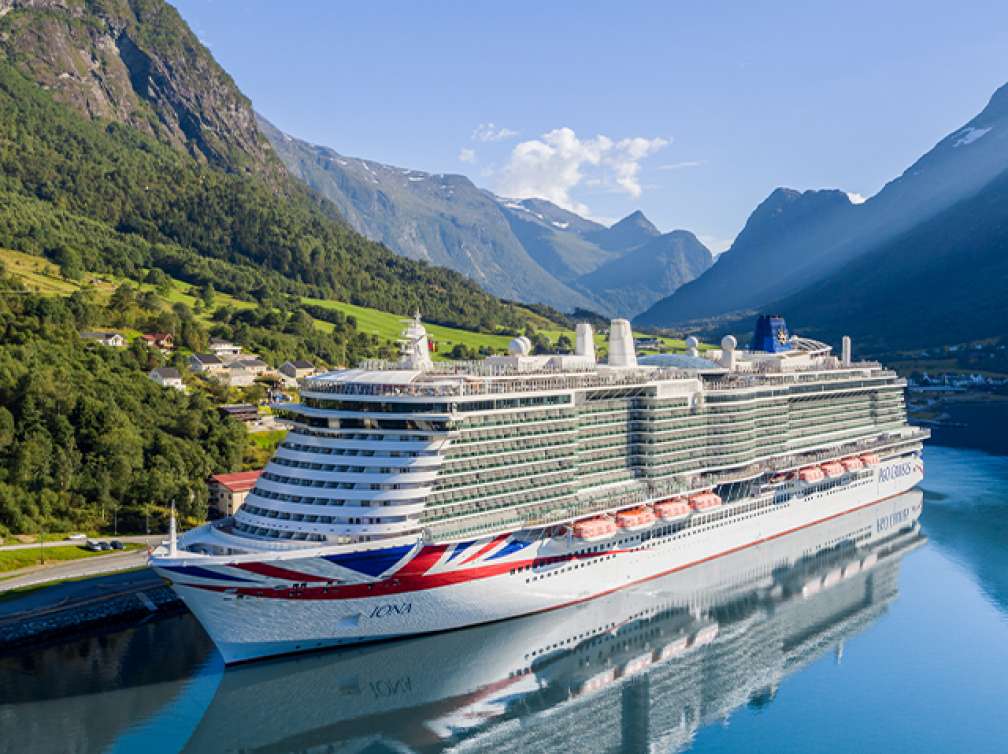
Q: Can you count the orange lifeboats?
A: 8